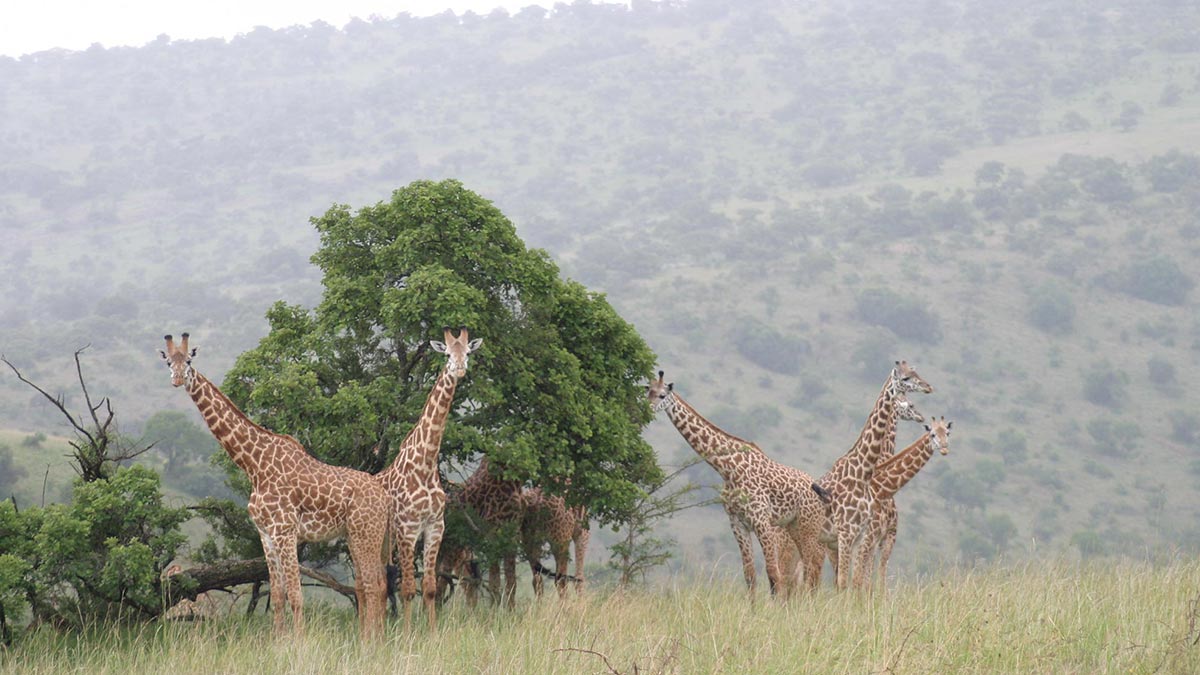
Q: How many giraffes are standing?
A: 8